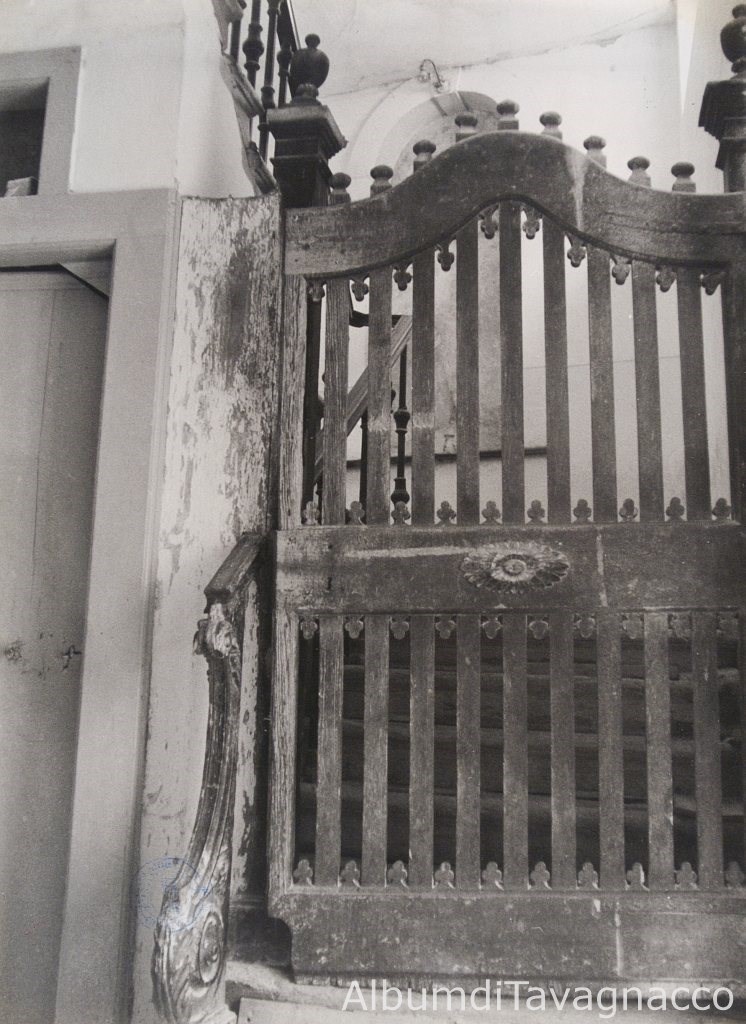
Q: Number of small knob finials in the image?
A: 9